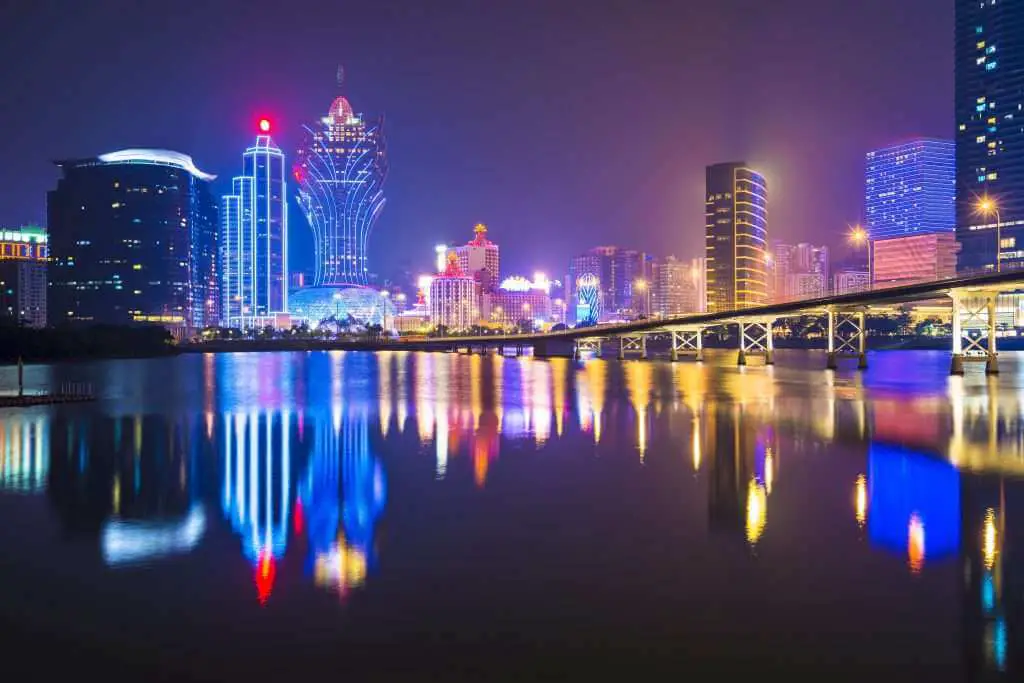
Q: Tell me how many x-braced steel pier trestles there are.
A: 6